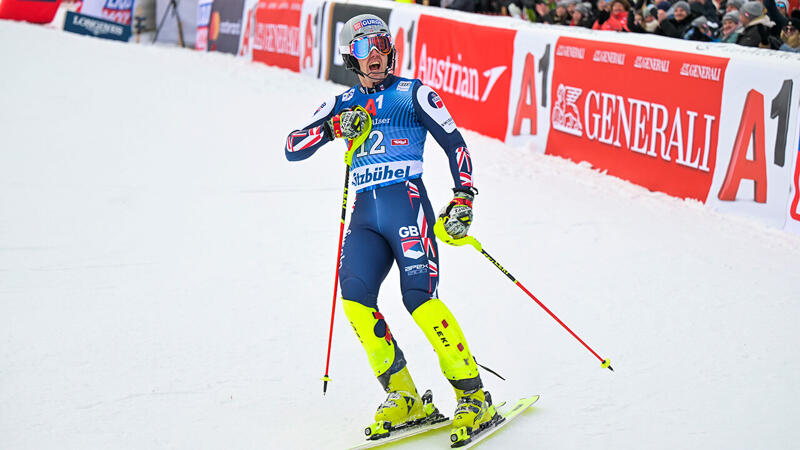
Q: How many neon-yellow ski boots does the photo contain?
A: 2